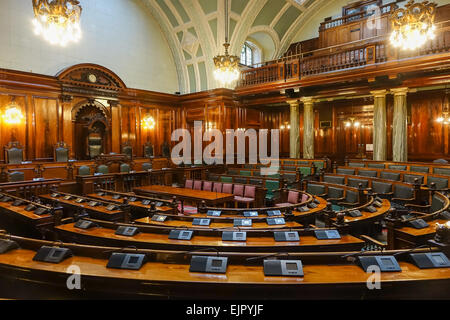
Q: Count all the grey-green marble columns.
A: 4